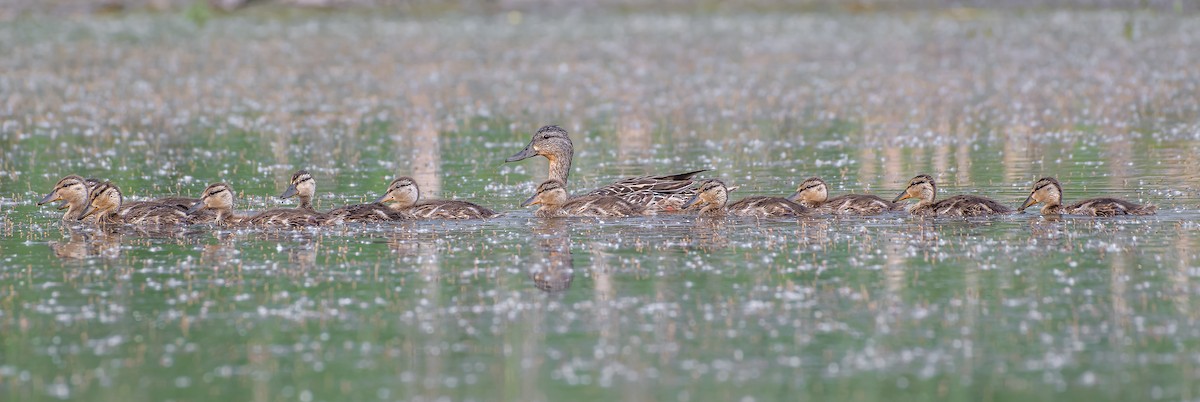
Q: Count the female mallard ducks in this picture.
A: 1